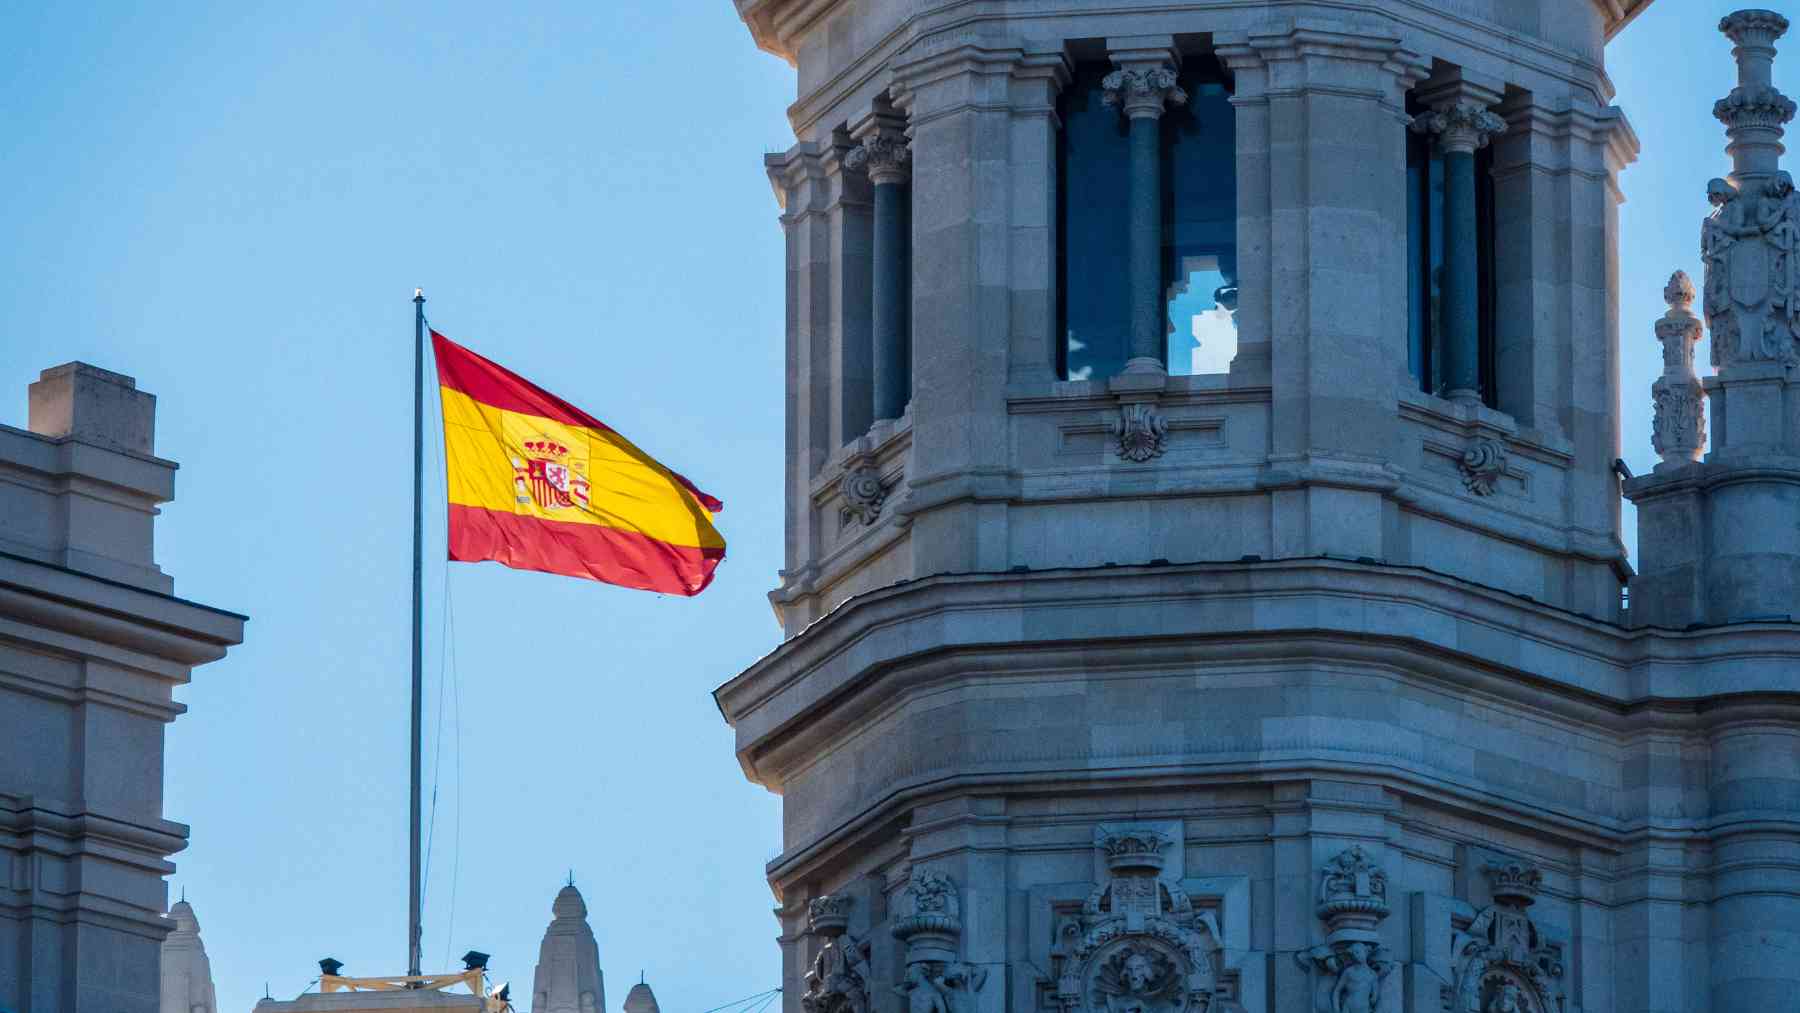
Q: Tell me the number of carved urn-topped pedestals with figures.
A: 2